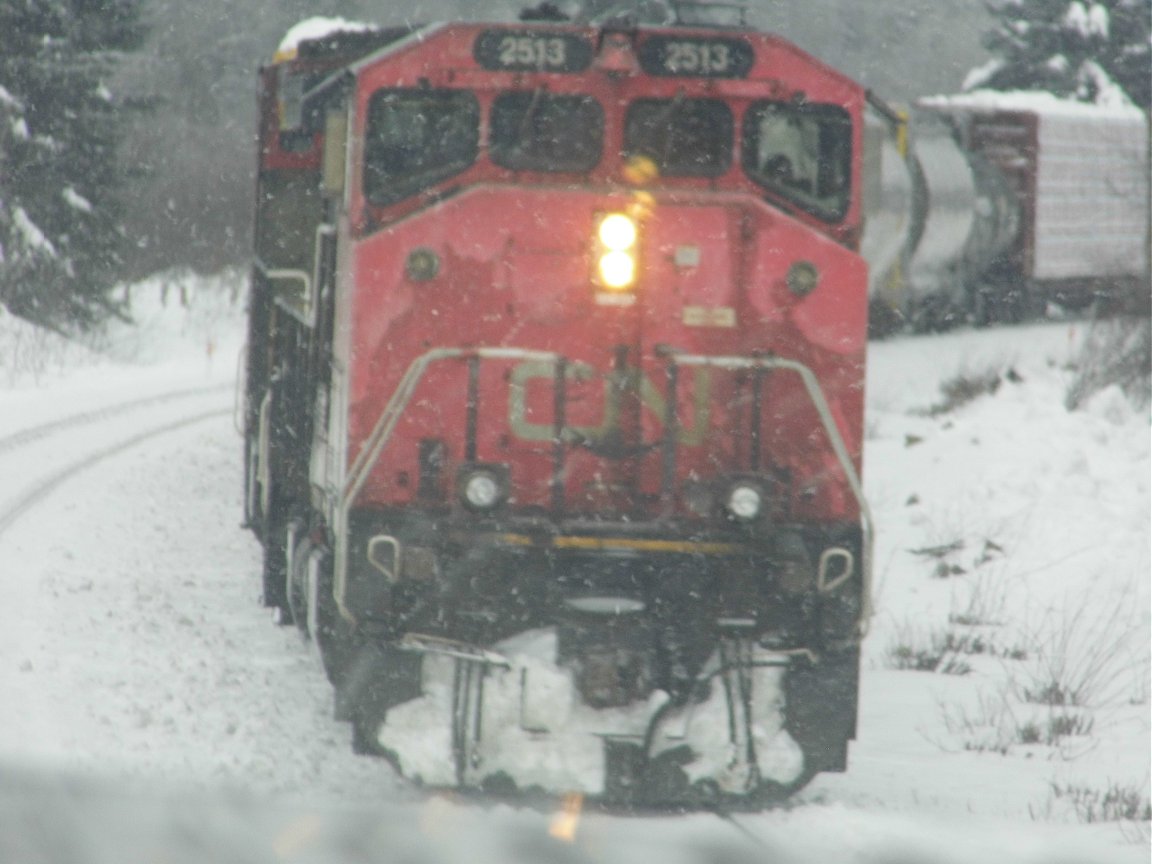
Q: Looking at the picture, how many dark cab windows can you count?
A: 4